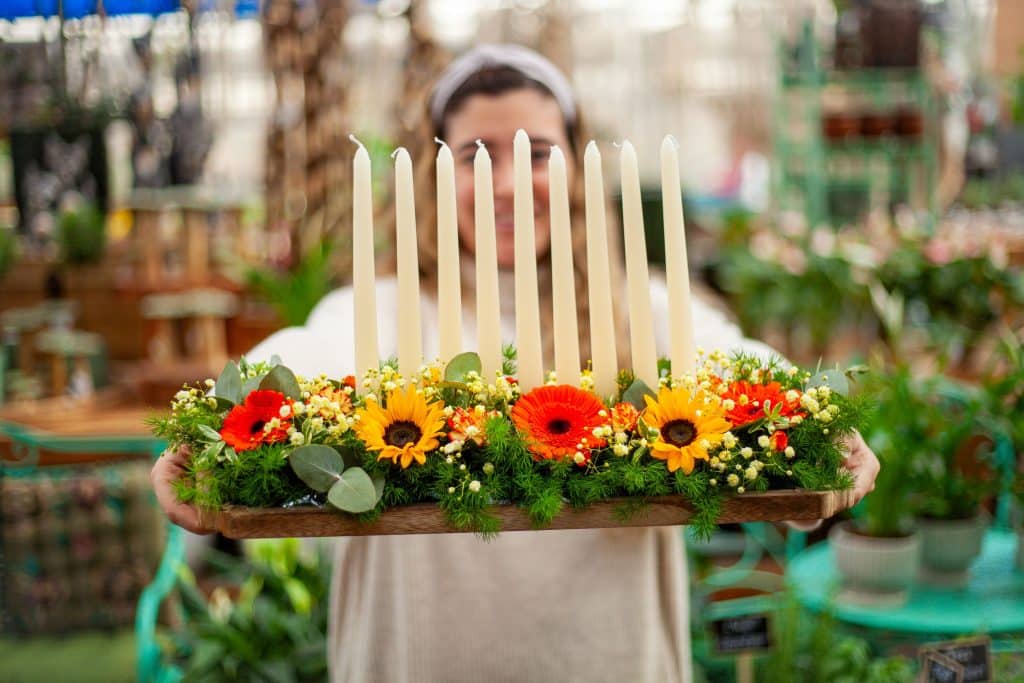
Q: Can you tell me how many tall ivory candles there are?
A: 9